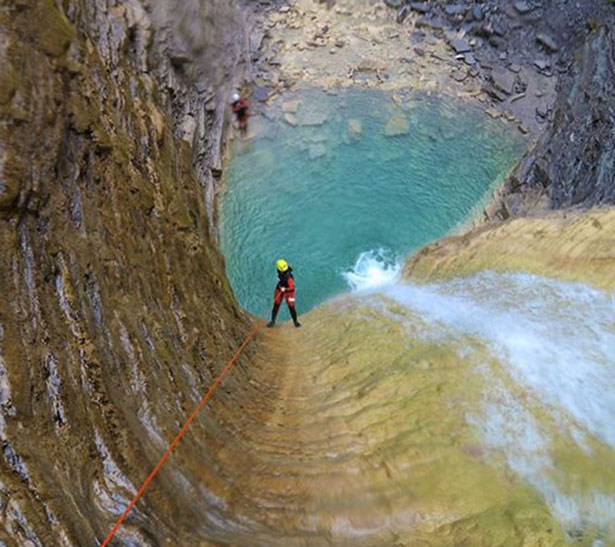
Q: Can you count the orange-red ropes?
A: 1